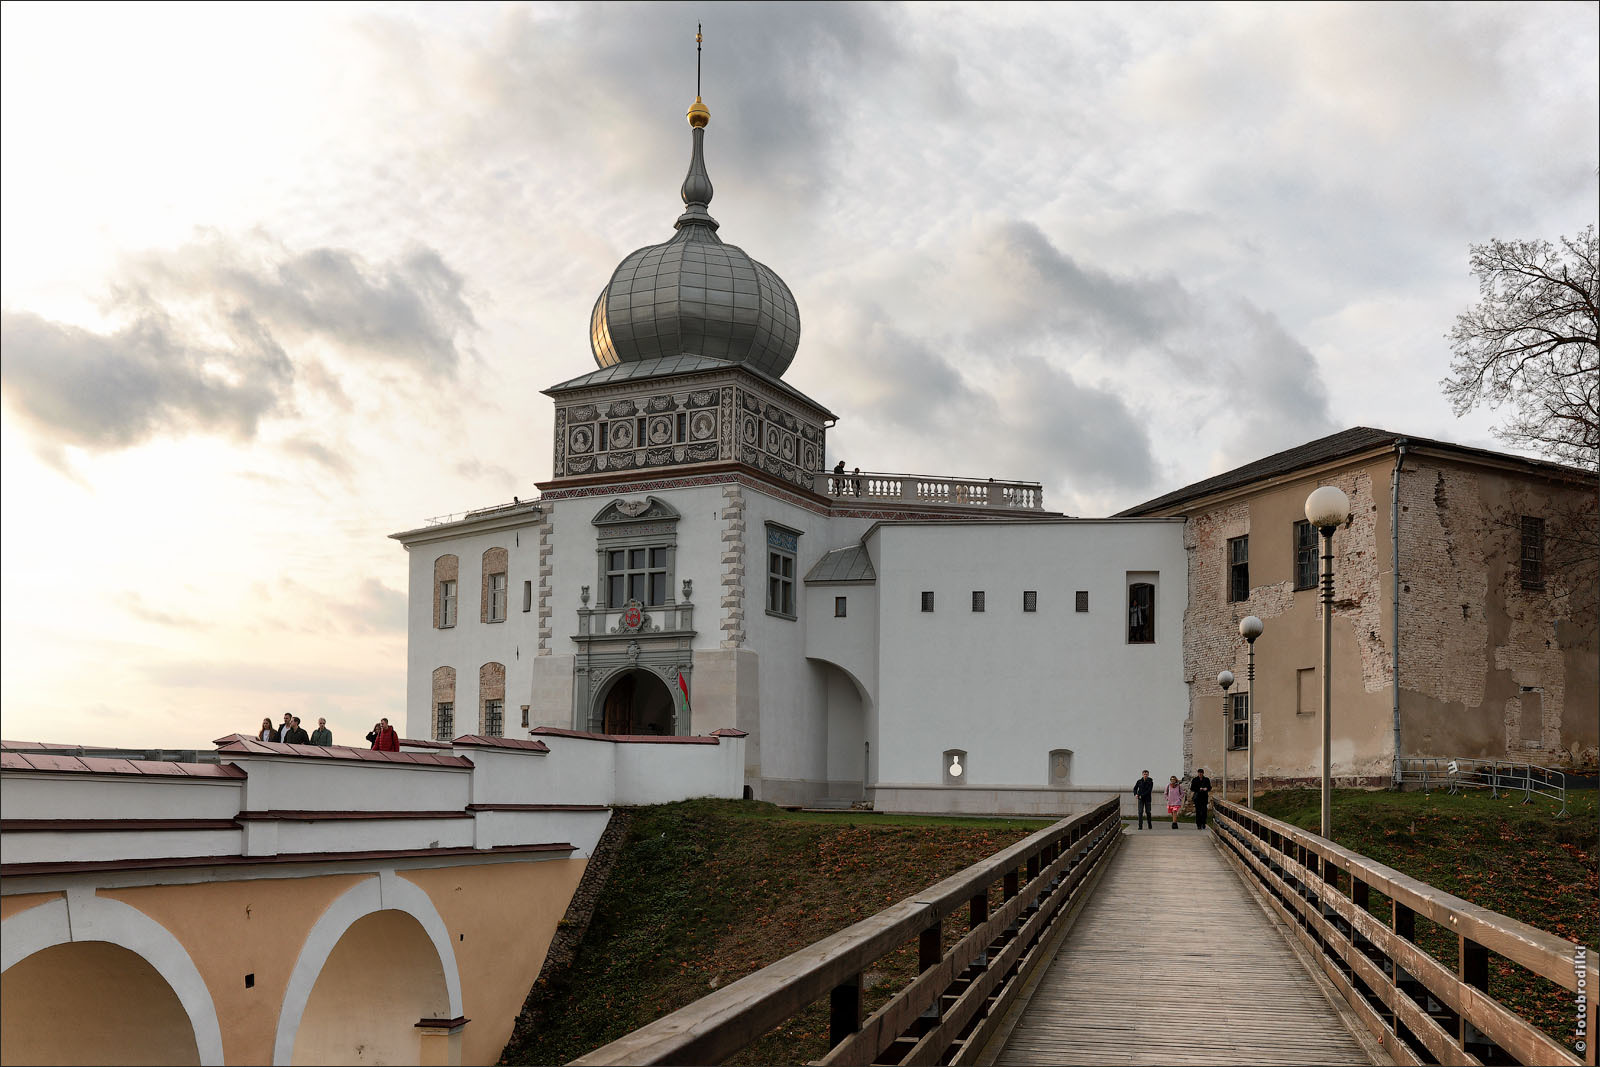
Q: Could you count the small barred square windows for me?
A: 4